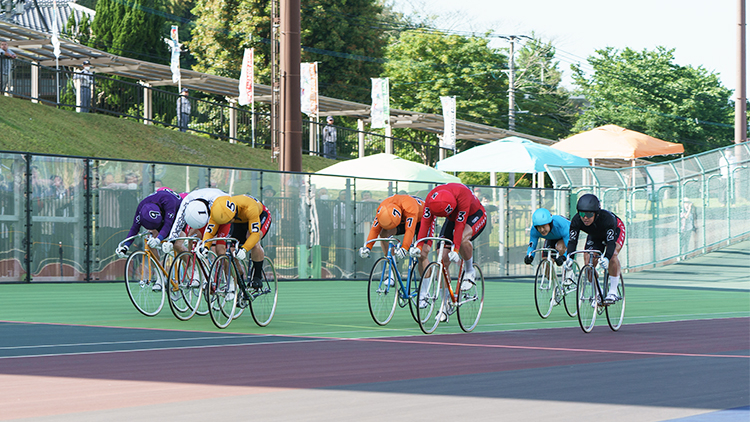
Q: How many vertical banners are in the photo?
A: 6